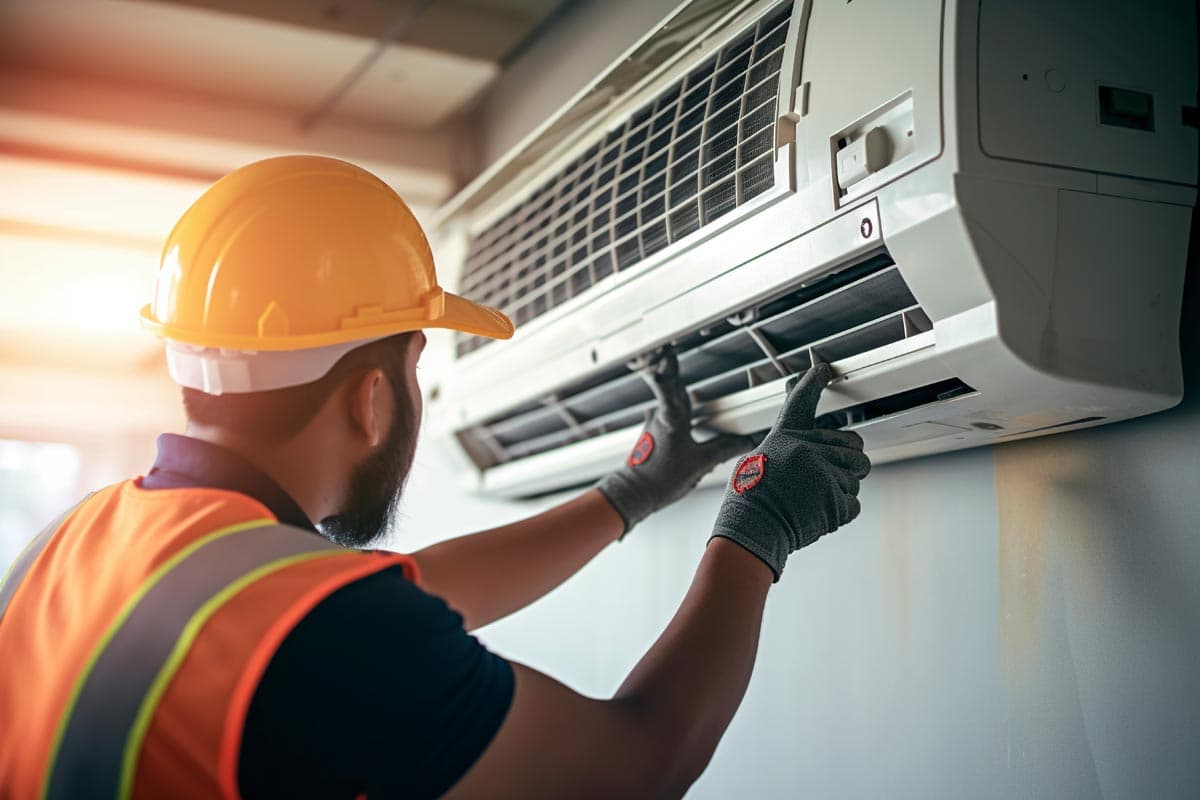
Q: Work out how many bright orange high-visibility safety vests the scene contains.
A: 1